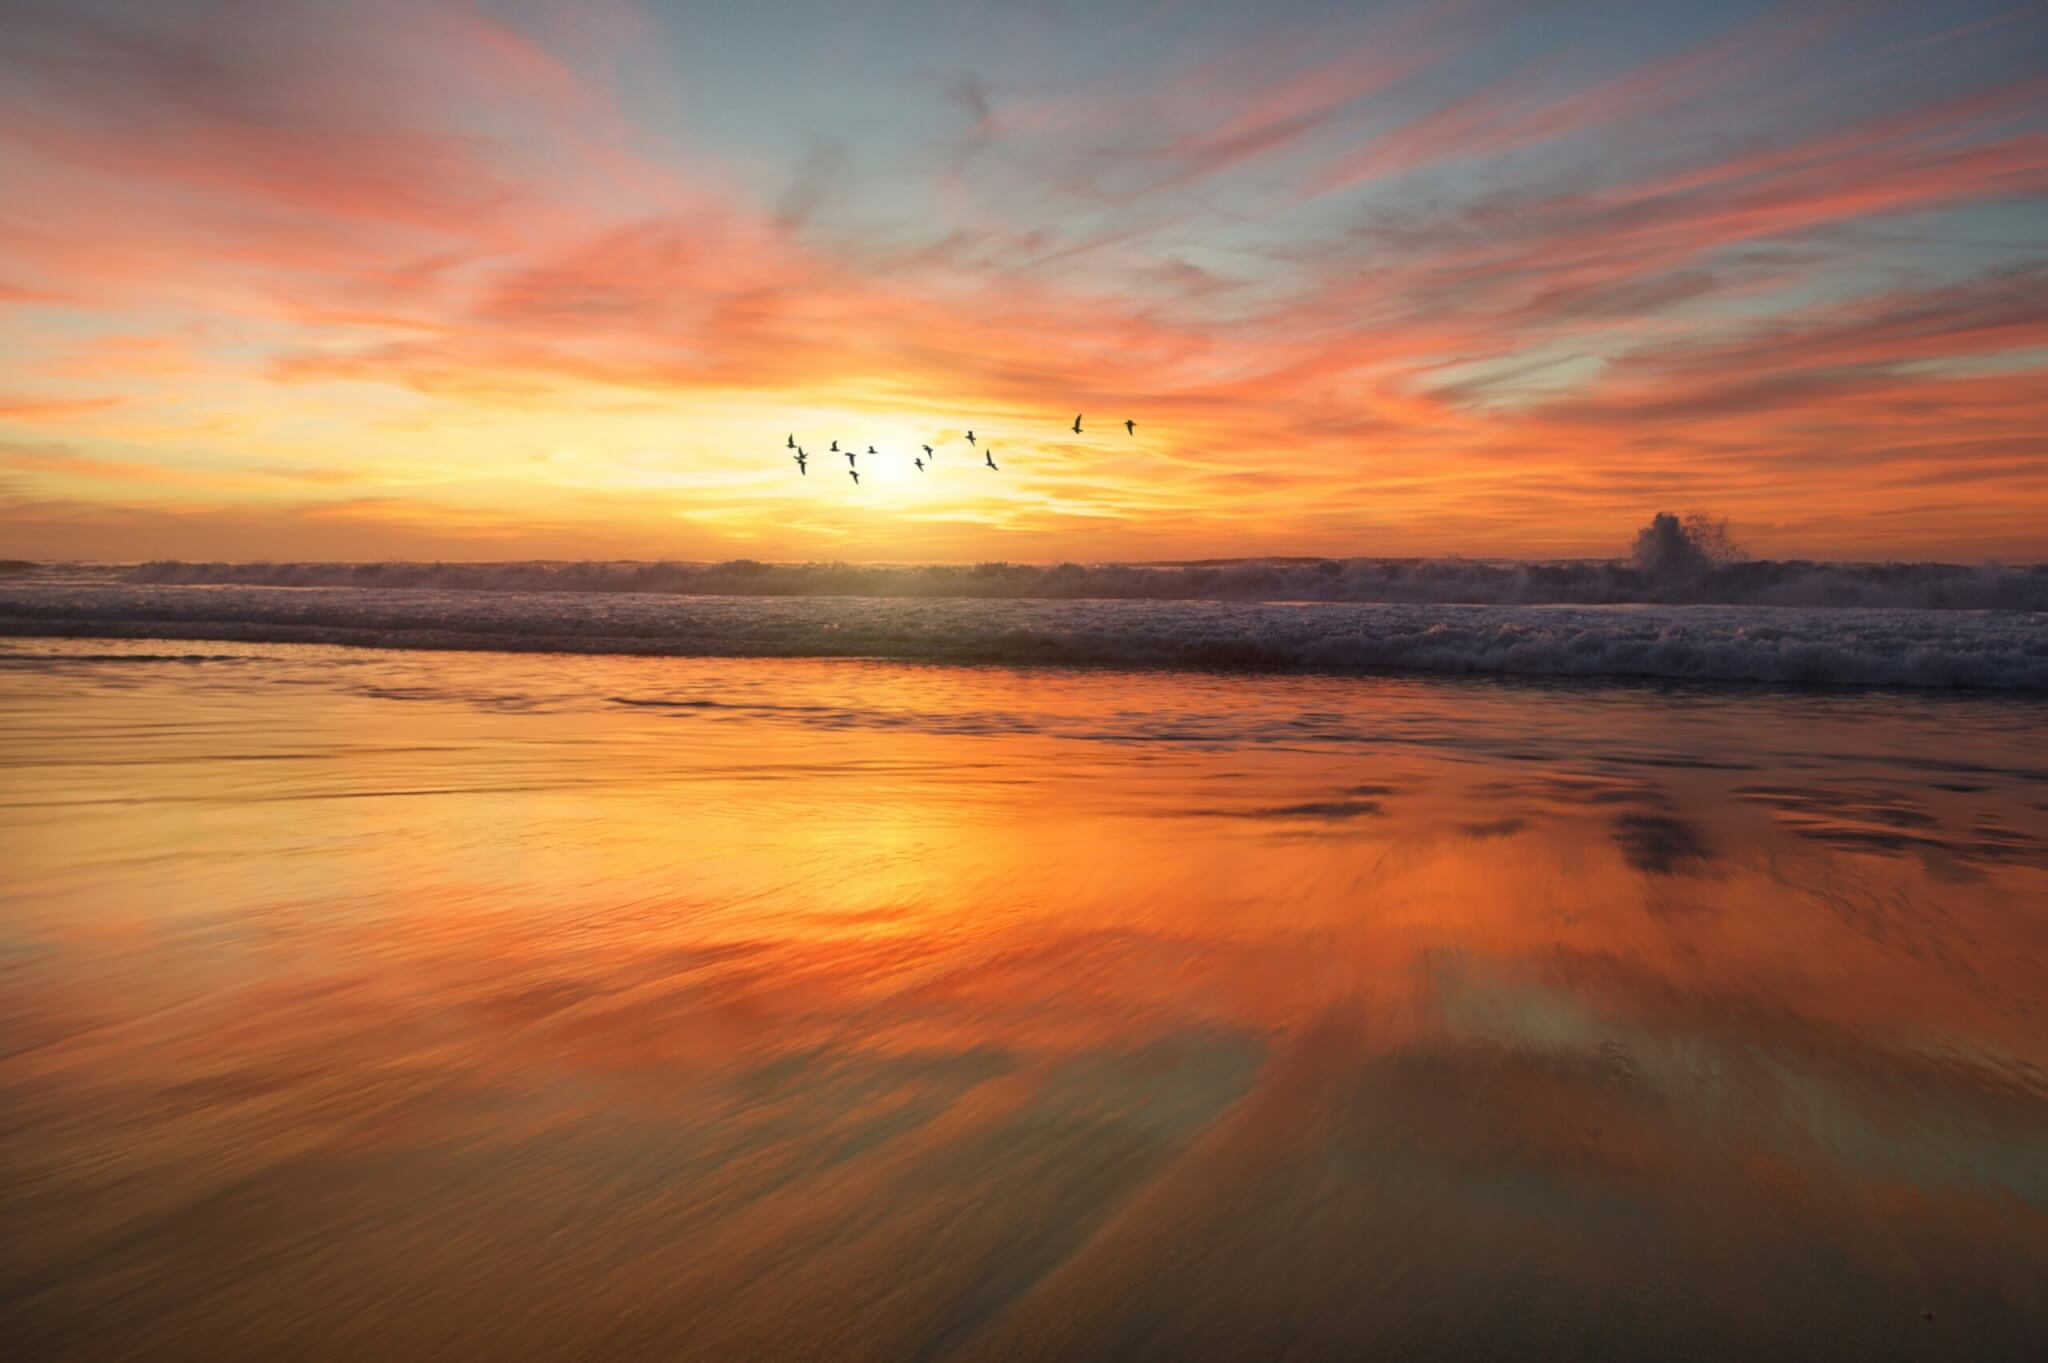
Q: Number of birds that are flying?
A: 13